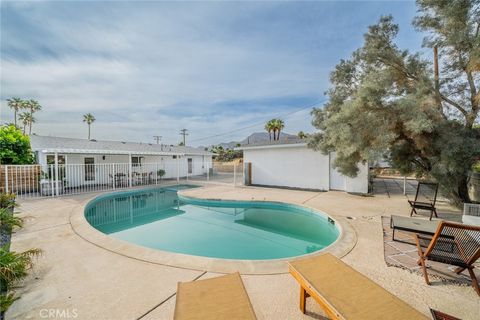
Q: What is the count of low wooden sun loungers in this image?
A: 2